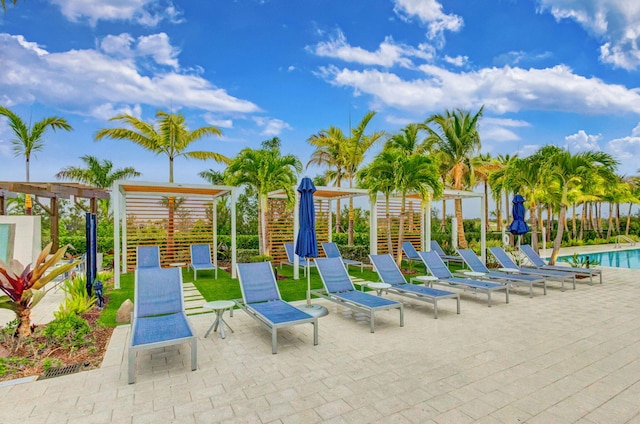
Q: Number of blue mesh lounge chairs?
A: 14